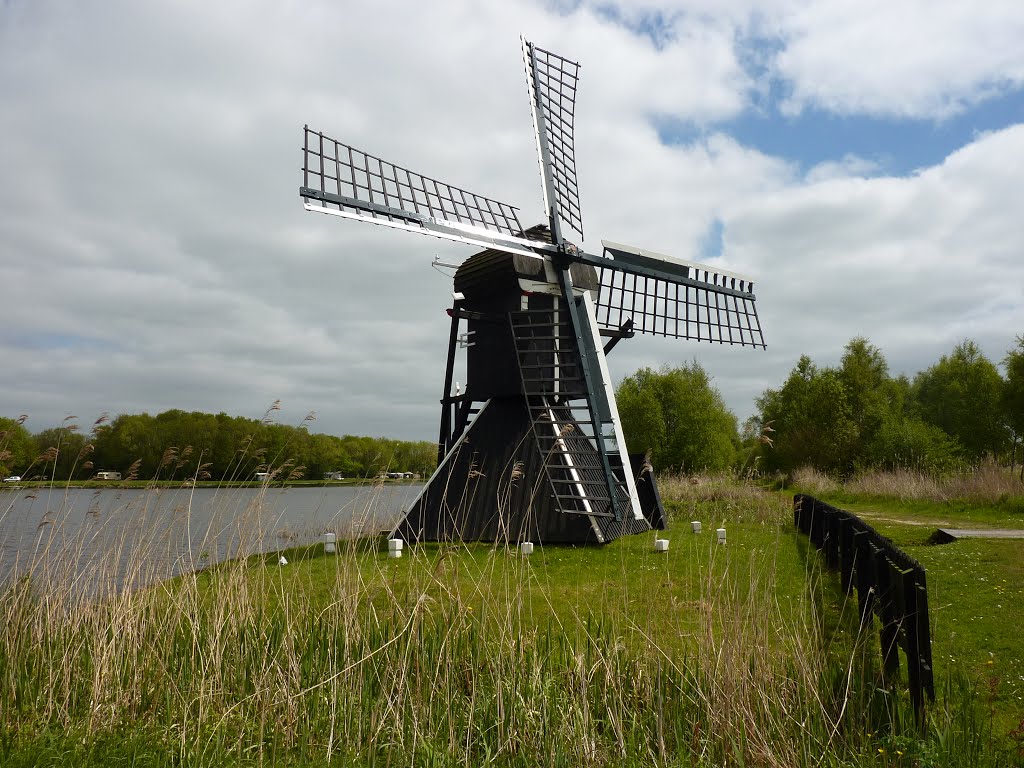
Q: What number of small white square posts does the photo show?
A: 6